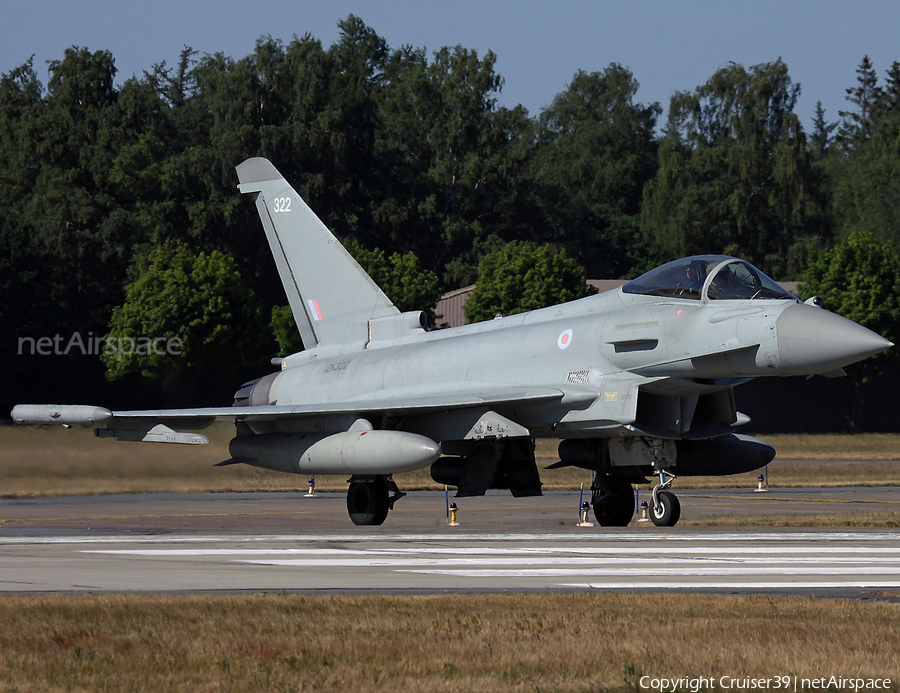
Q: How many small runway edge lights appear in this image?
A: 5